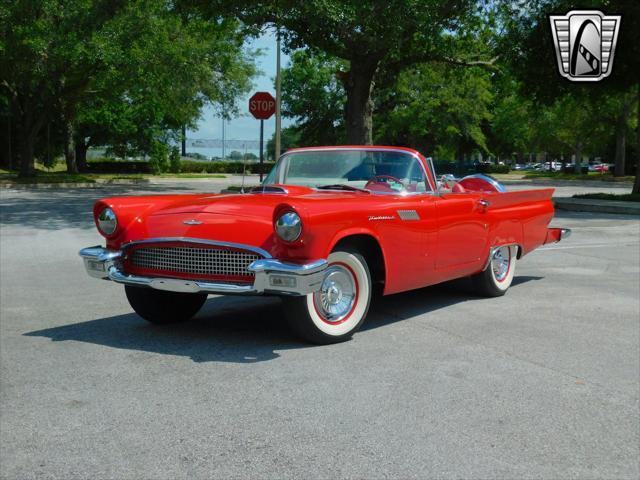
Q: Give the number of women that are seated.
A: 0